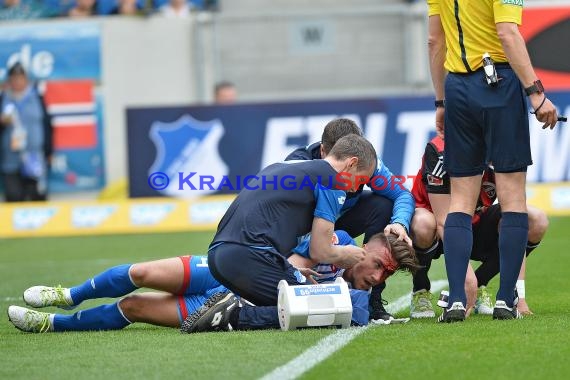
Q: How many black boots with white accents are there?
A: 3